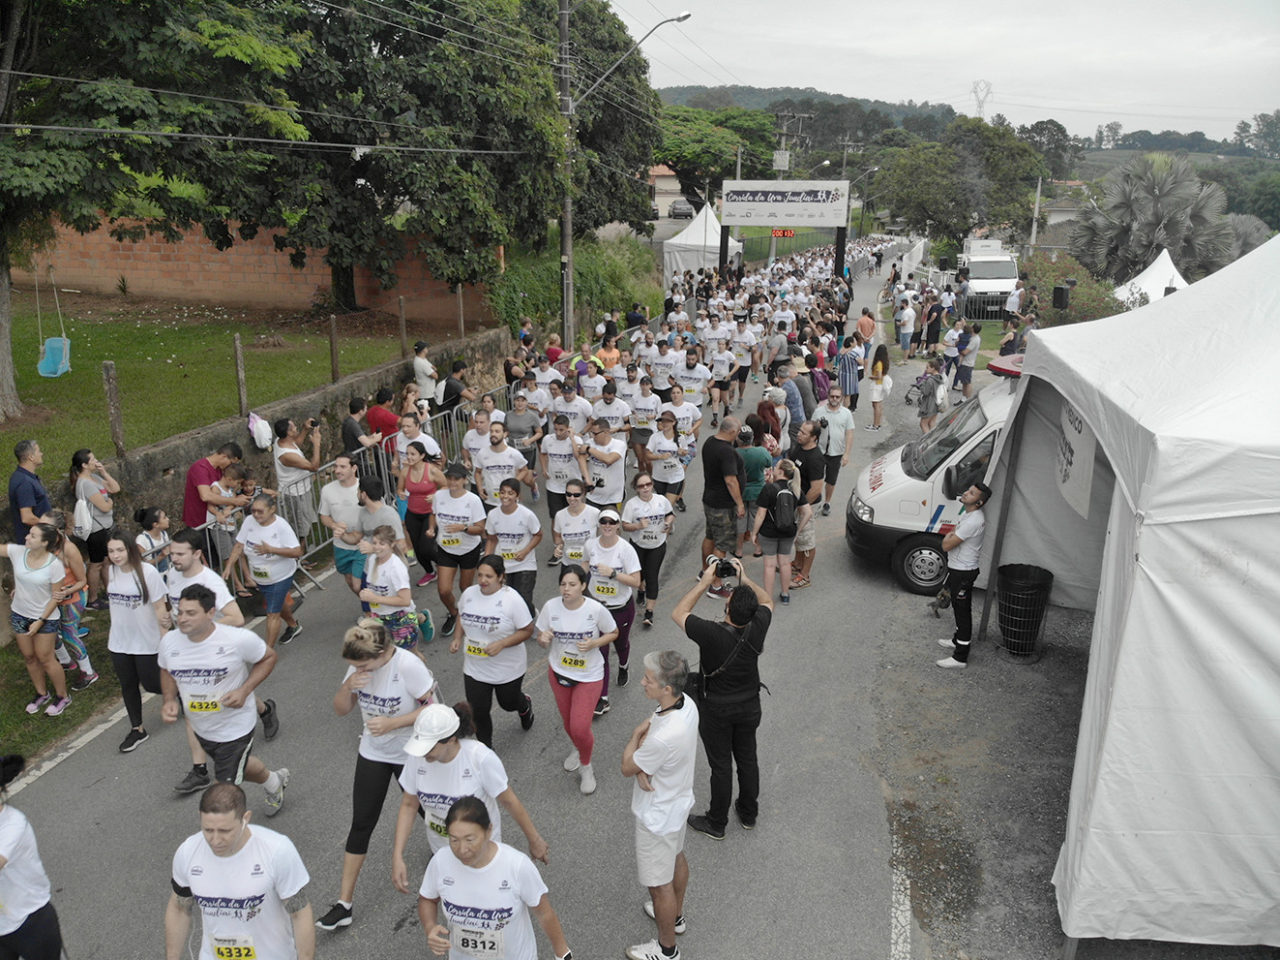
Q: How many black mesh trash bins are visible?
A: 1